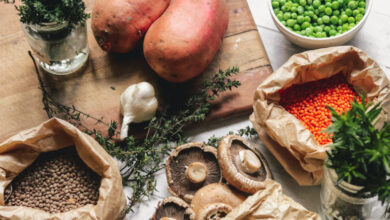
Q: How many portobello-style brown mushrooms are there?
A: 5